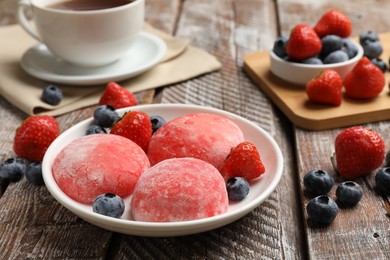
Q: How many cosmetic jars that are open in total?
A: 0